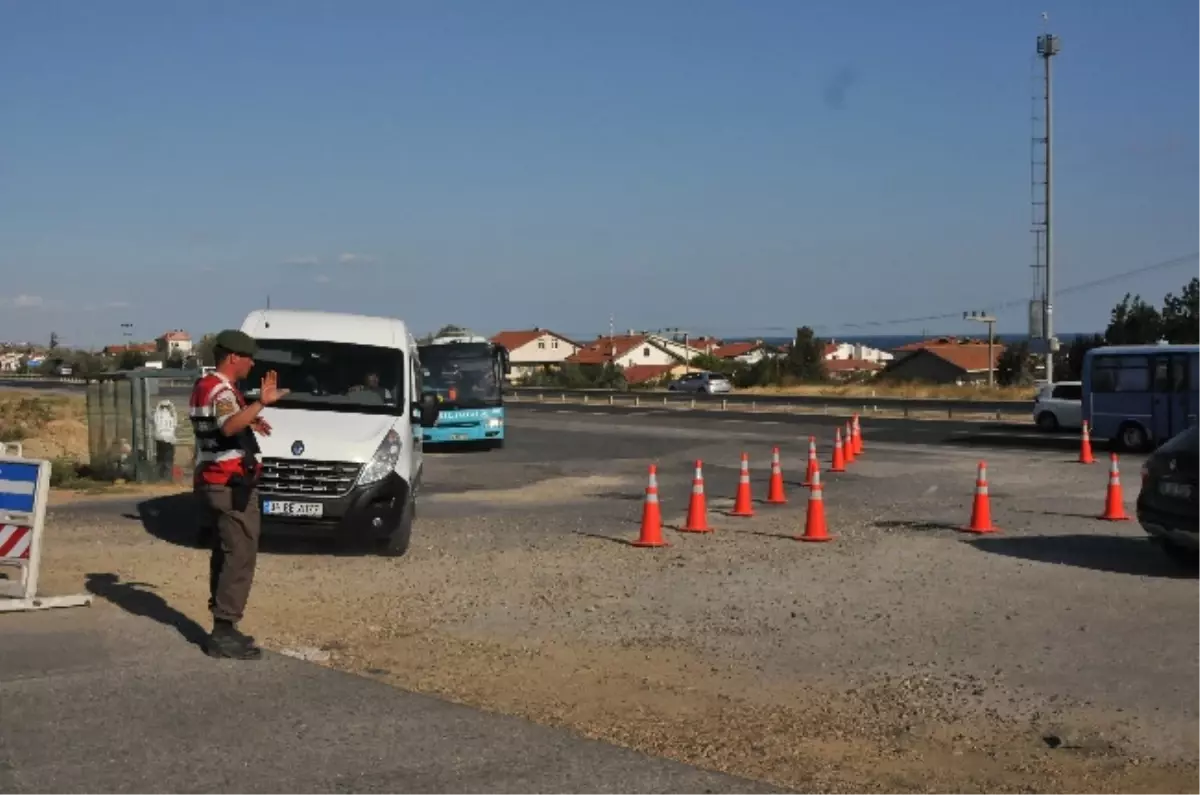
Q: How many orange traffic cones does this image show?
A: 12